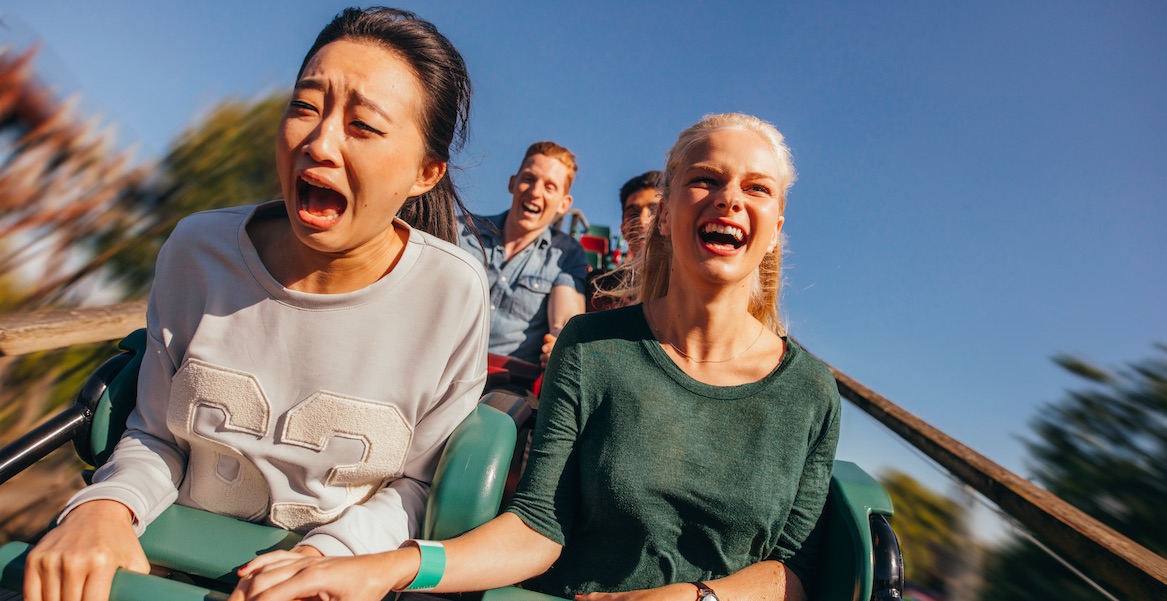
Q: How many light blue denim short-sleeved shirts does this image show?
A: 1